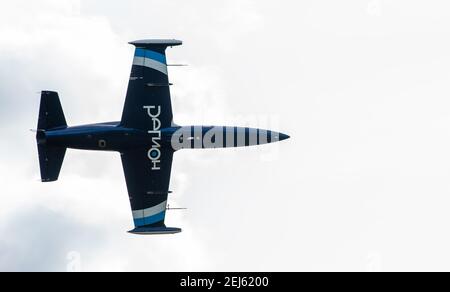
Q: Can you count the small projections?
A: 4